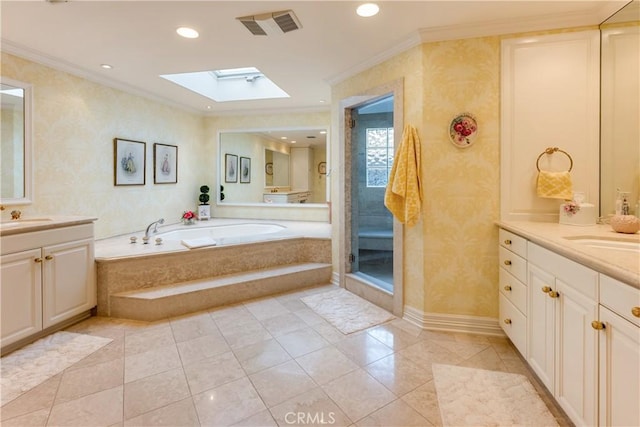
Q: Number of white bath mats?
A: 3